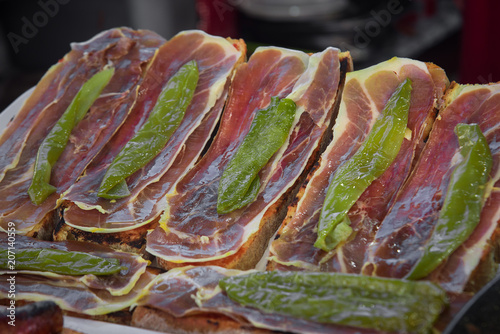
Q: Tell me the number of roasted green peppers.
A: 7